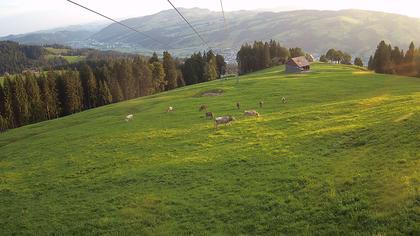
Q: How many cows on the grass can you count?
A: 9